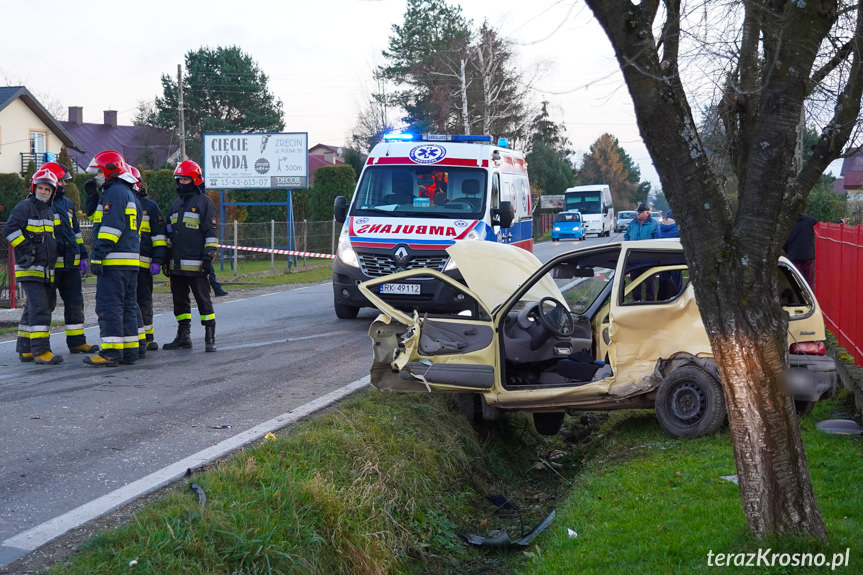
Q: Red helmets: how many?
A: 5